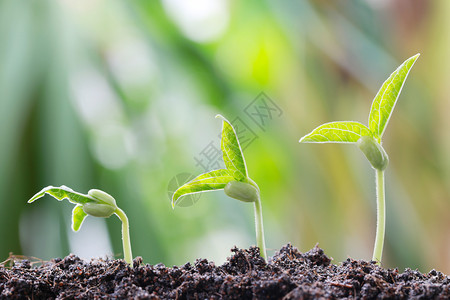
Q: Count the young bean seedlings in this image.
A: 3